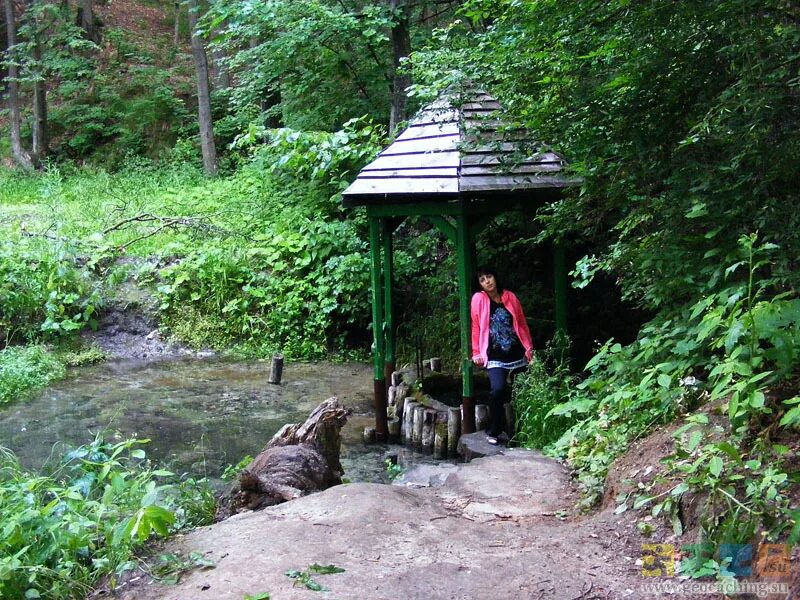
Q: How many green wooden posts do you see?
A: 4